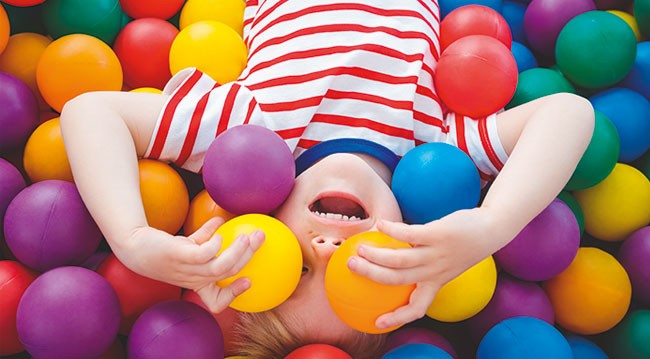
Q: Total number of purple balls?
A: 11